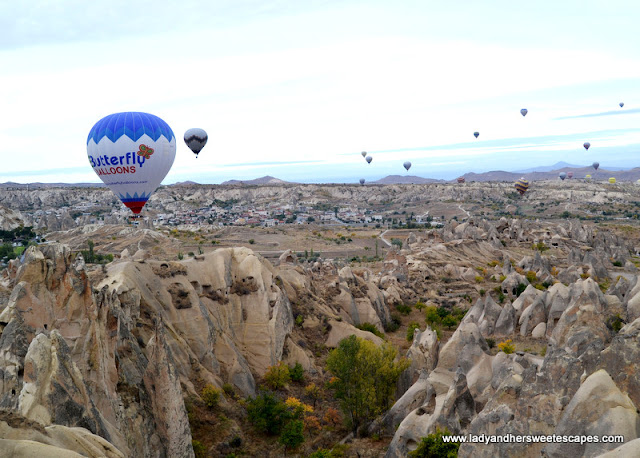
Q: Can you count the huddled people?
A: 0